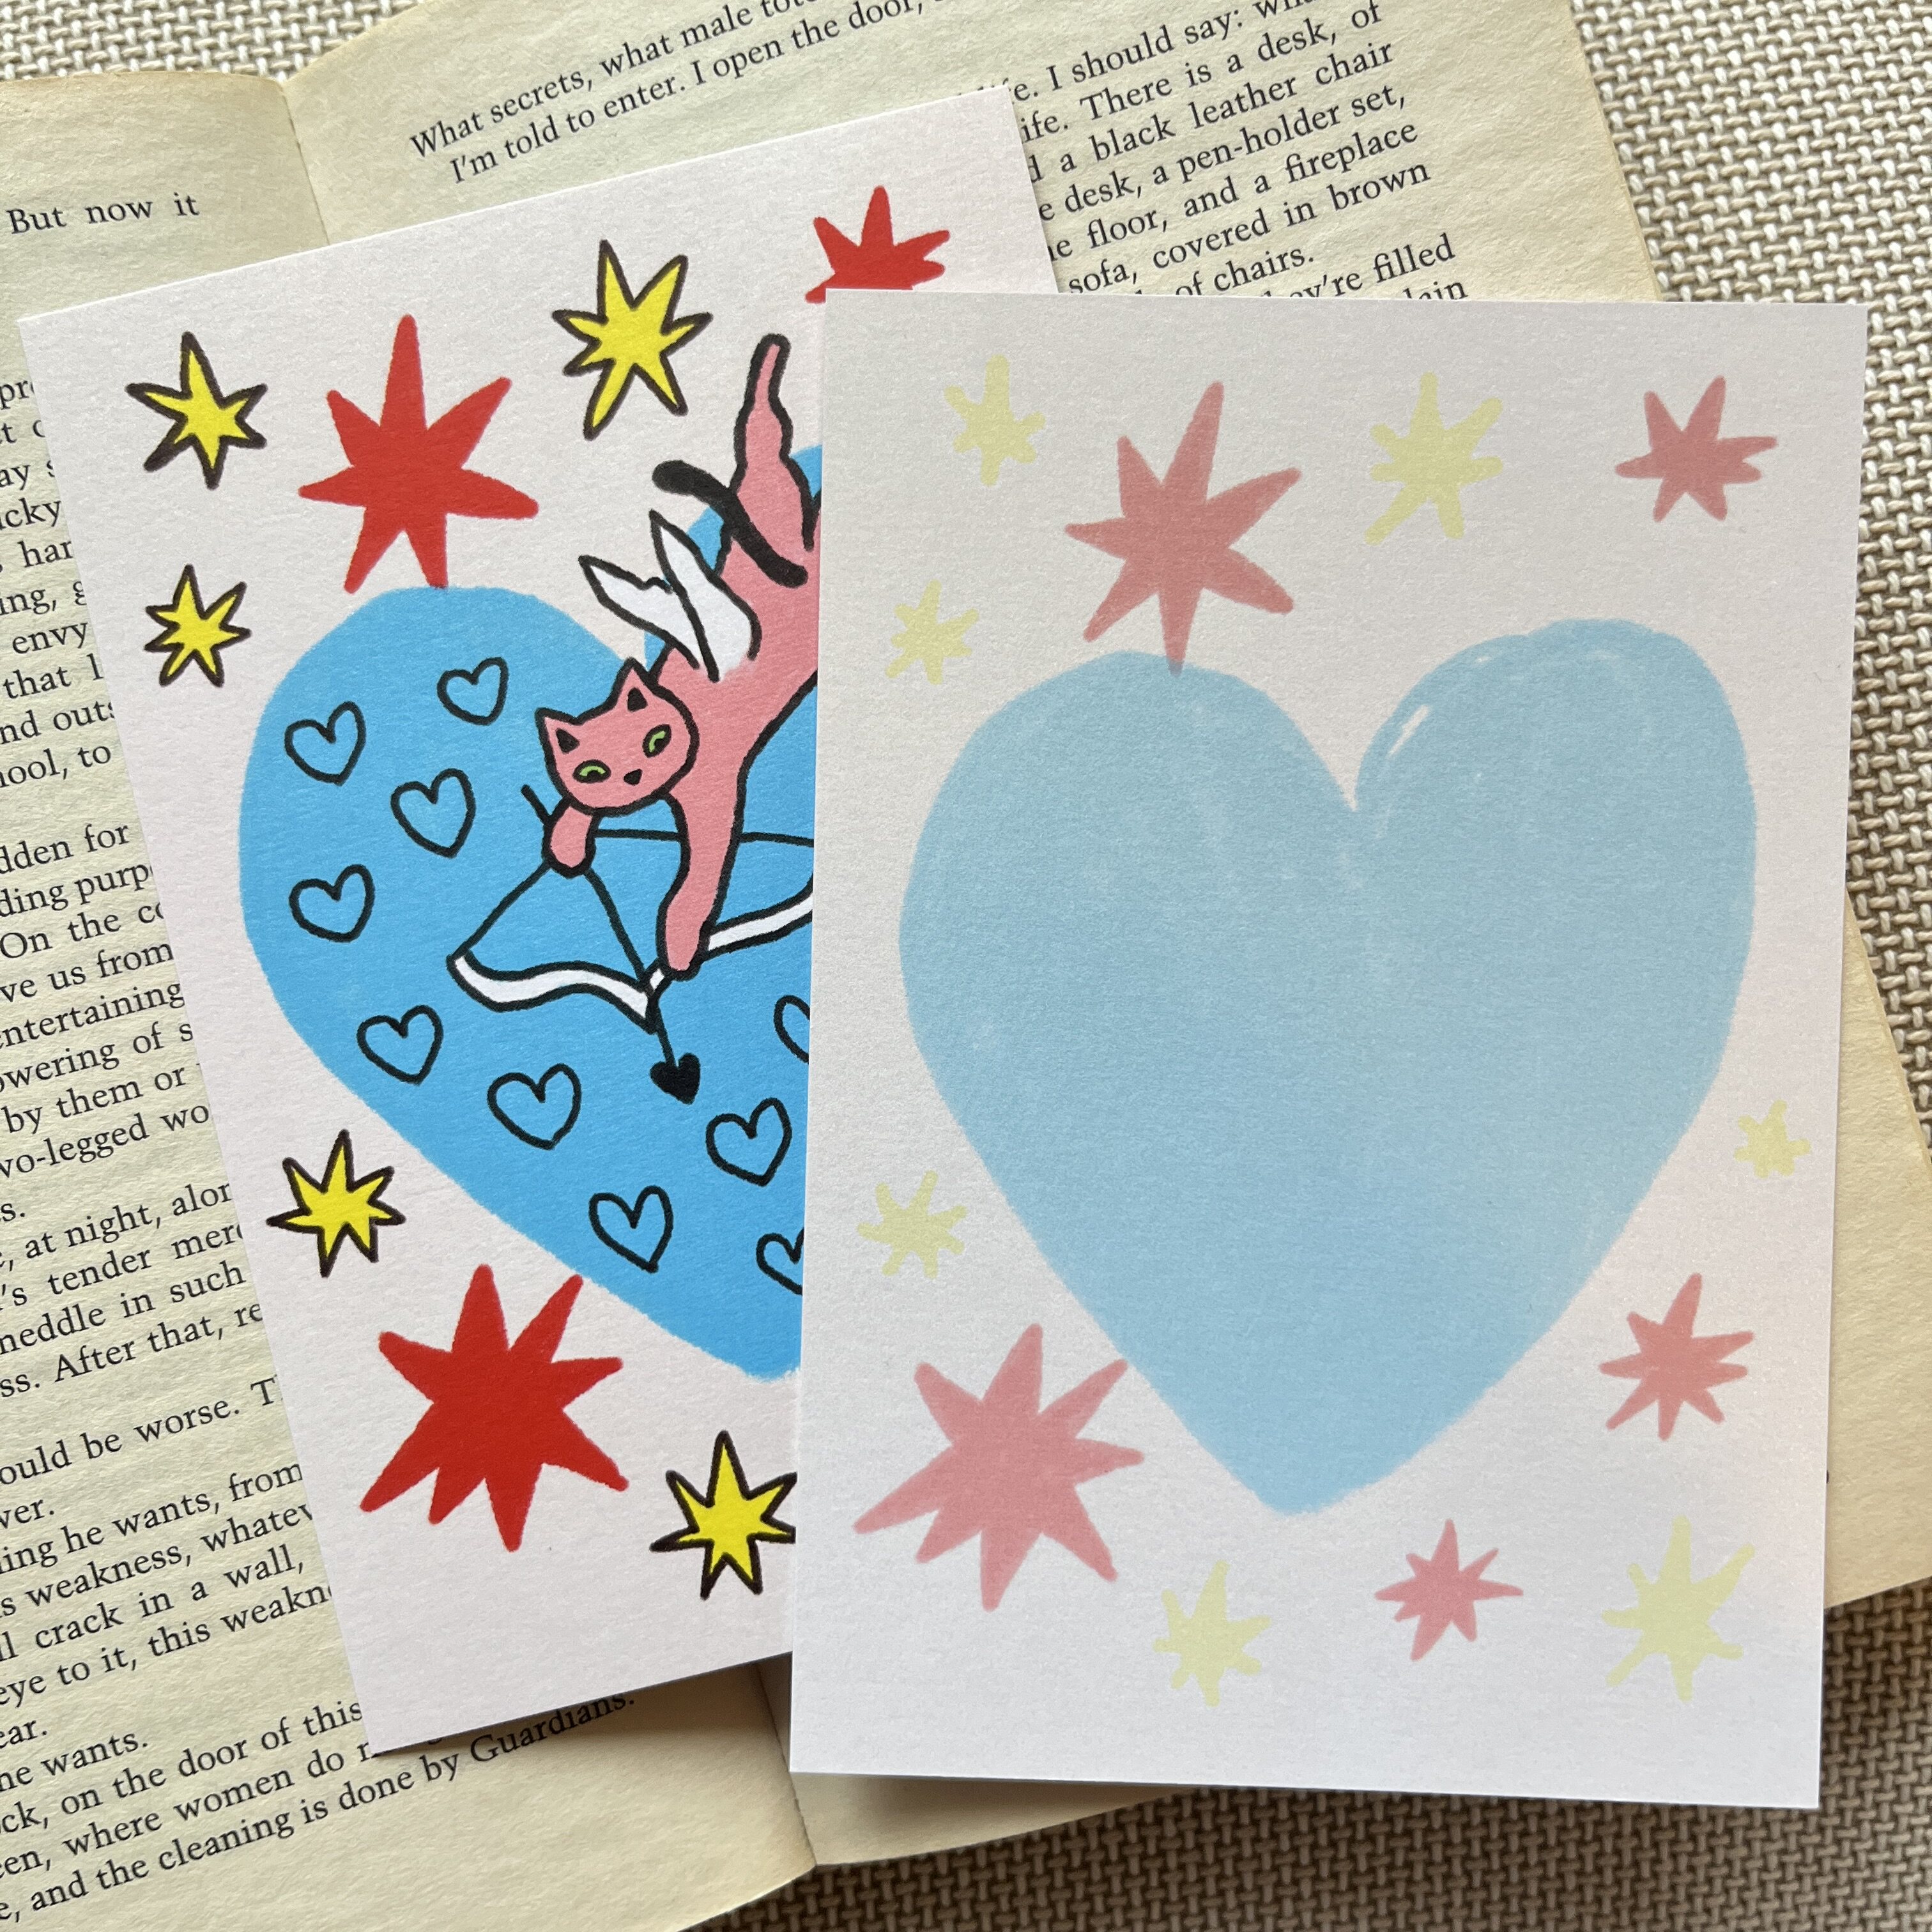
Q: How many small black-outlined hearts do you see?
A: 10